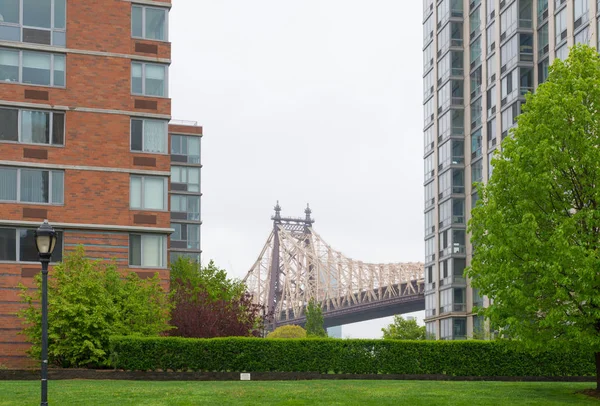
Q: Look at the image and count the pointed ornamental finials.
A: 2